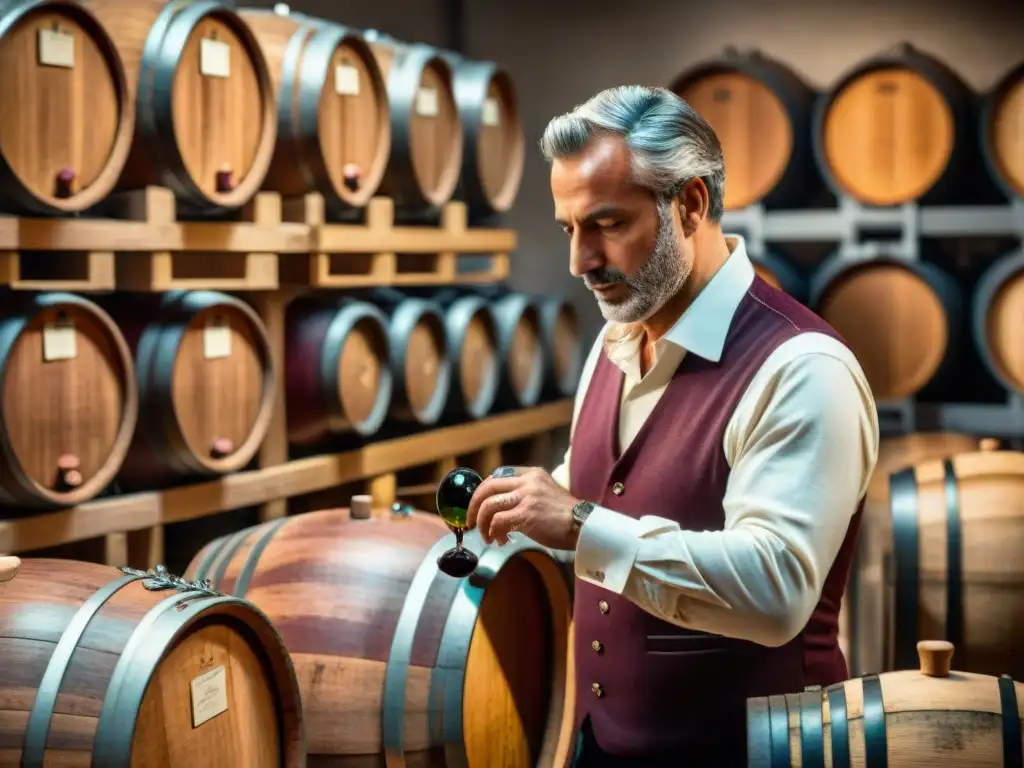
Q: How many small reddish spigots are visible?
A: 5